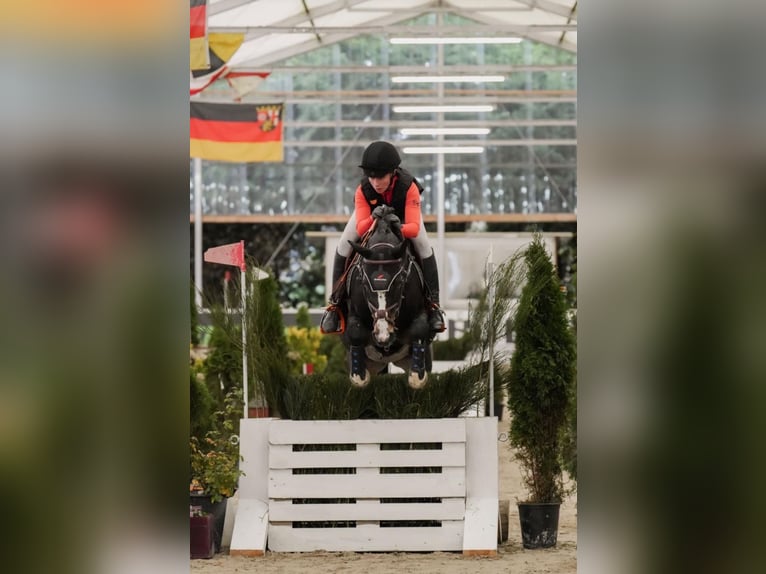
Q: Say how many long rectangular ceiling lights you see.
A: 5